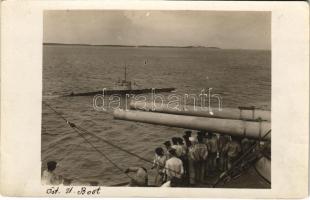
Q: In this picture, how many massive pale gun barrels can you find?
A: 2